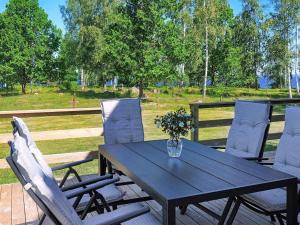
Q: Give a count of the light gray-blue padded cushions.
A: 5